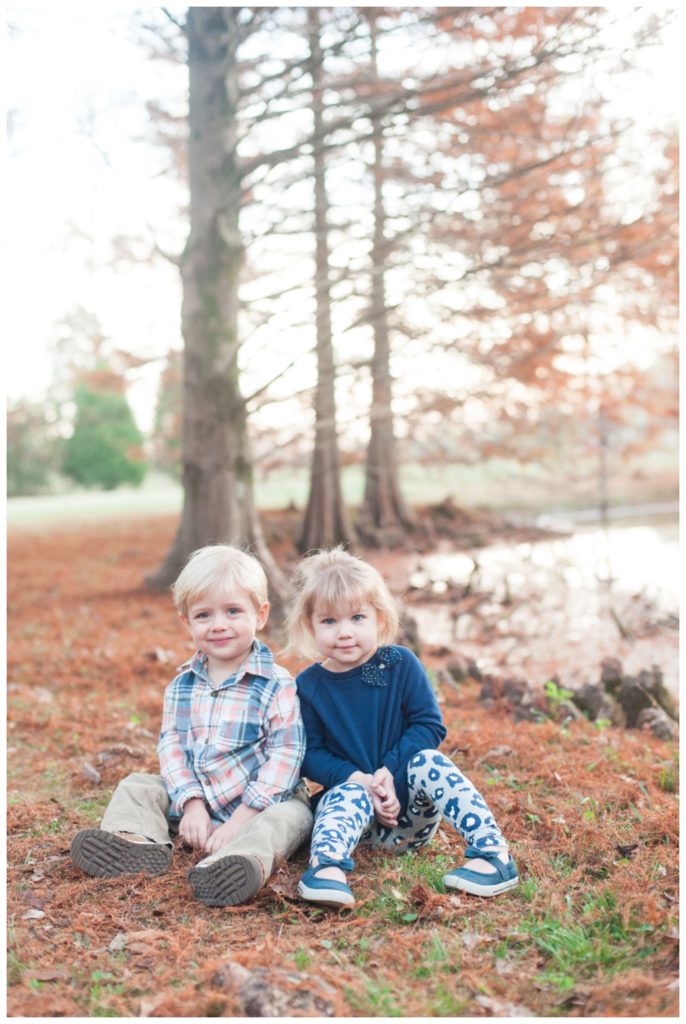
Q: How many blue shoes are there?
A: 2